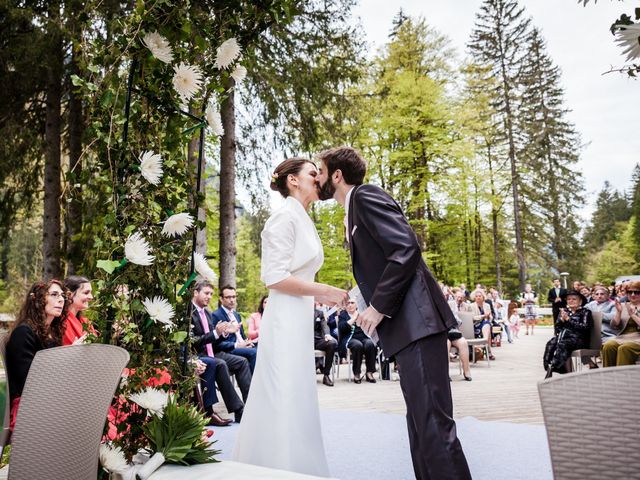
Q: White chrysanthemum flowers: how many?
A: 13